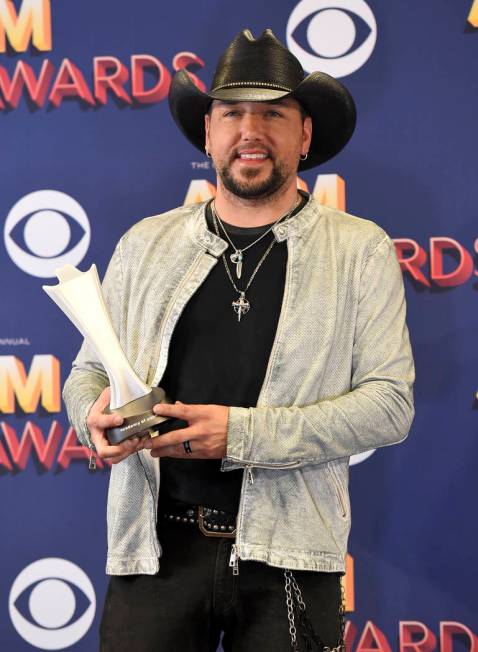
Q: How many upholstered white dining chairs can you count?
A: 0